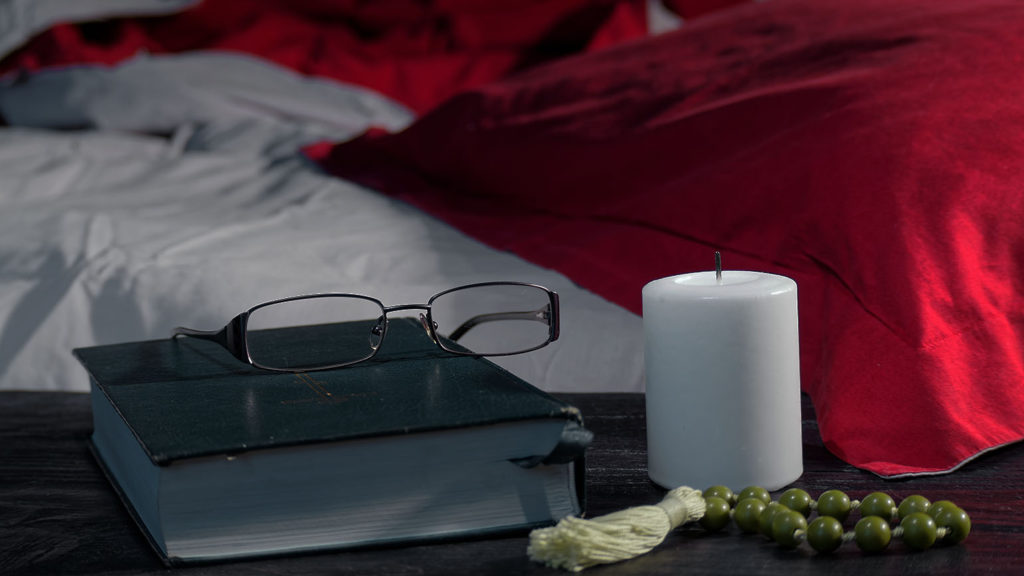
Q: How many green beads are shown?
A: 15